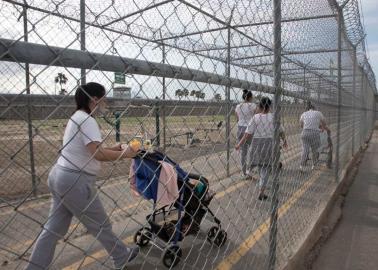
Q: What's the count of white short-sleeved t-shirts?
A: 4